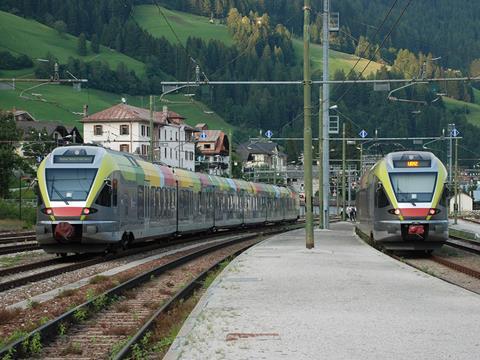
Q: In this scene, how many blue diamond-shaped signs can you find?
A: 4